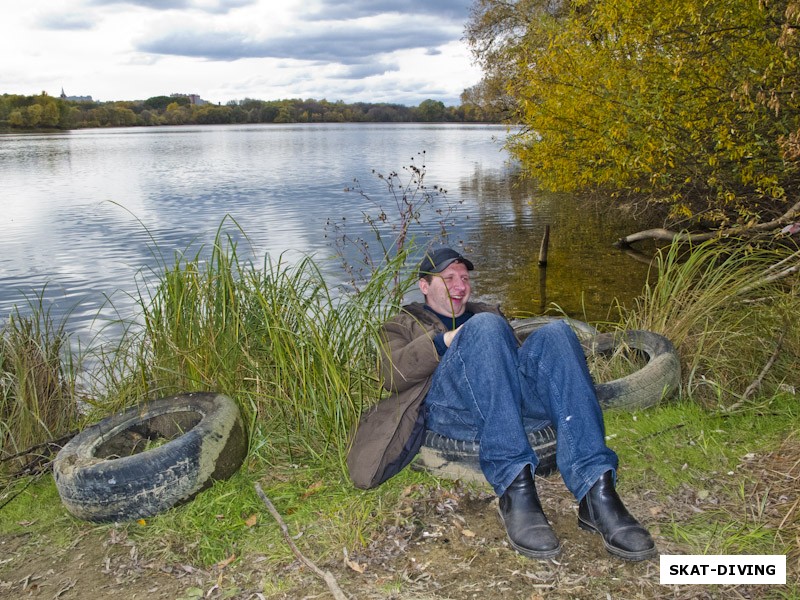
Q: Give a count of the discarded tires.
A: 4